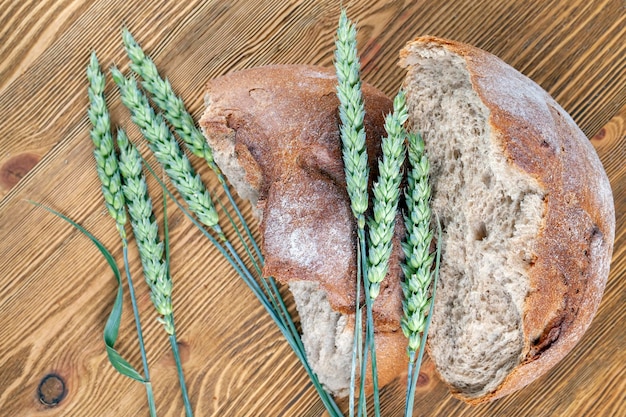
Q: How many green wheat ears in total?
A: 7